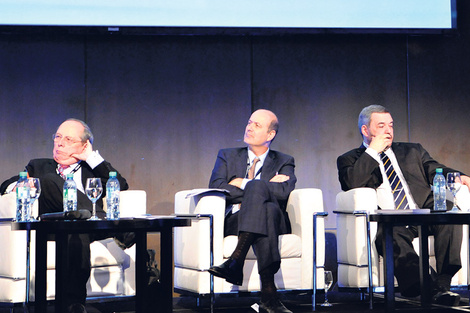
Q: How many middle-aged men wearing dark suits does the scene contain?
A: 3